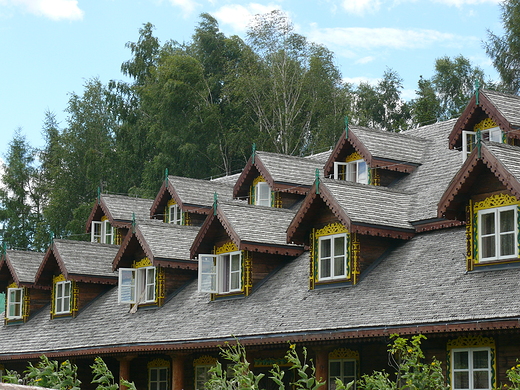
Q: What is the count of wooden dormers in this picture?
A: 11